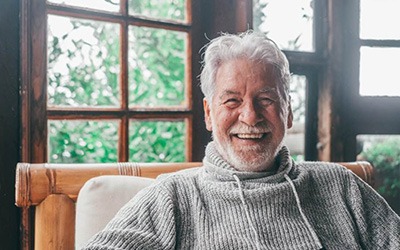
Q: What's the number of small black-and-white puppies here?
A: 0